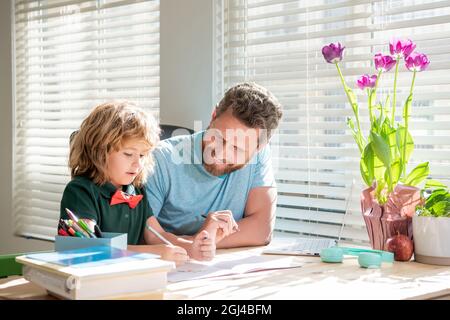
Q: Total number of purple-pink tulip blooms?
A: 5